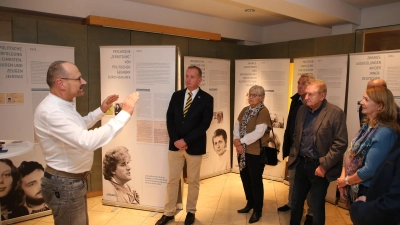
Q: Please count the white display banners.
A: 6